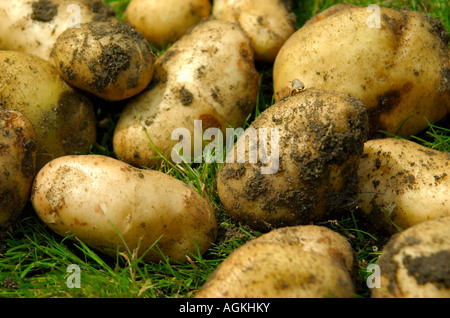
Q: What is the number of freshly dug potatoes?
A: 13